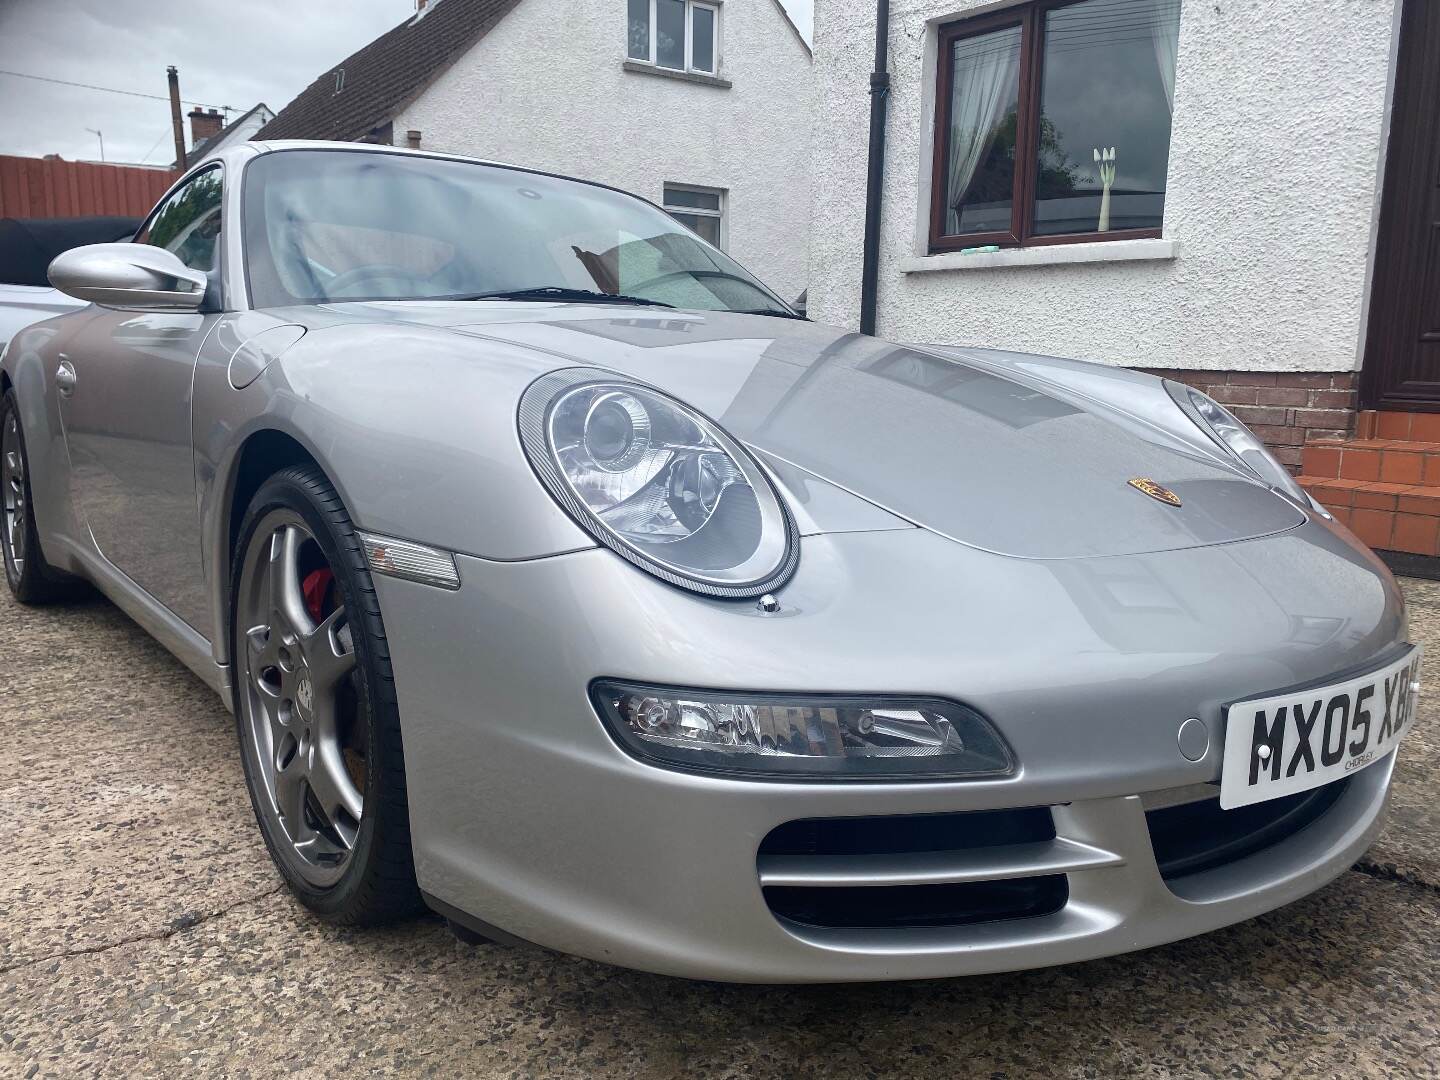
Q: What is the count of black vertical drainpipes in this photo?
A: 1